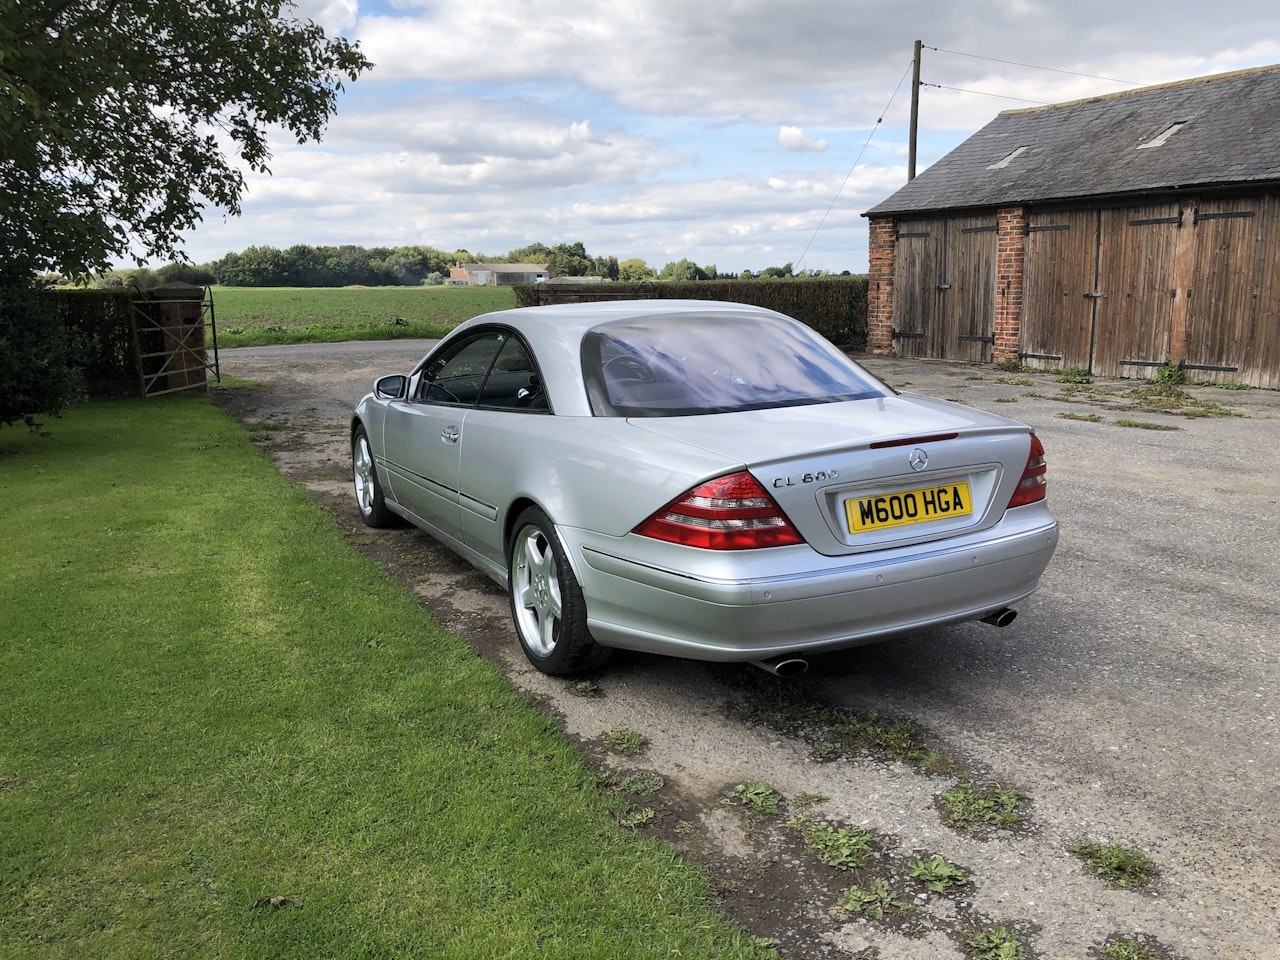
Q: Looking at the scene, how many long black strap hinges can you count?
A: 10